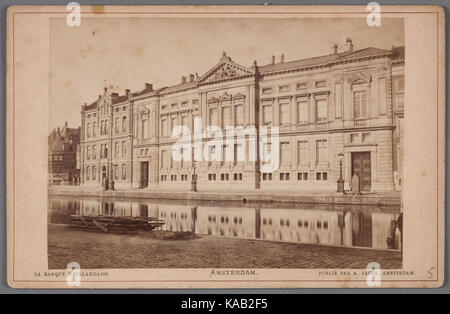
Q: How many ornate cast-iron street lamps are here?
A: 3